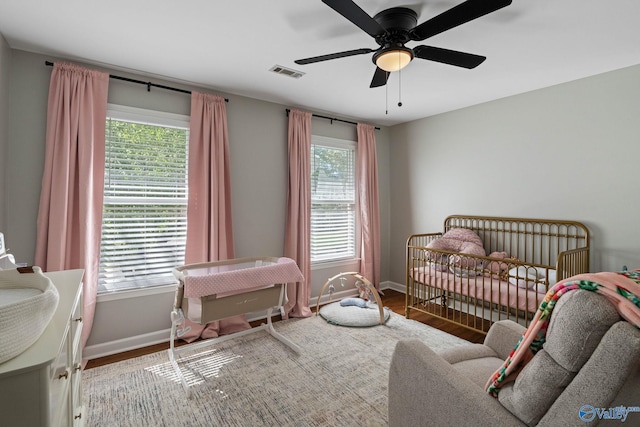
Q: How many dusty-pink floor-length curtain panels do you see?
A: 4